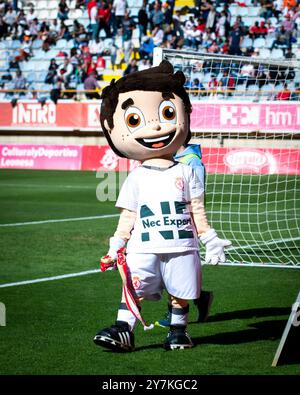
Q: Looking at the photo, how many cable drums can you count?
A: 0